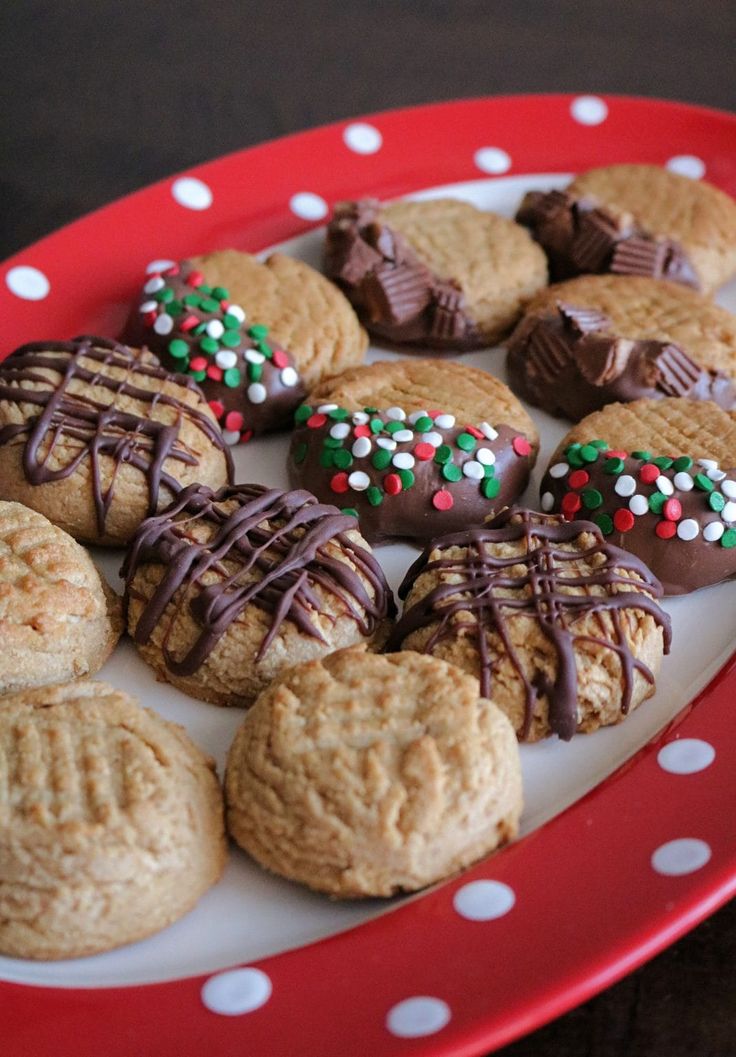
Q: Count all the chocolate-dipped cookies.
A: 6